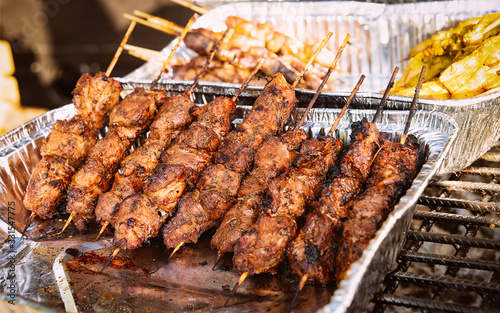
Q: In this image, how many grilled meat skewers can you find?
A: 9